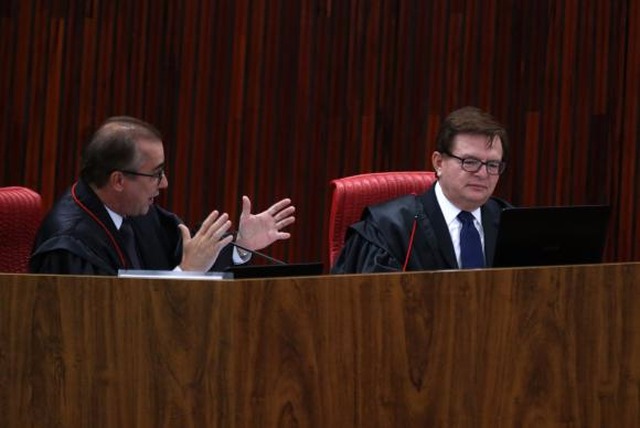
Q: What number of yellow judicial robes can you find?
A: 0